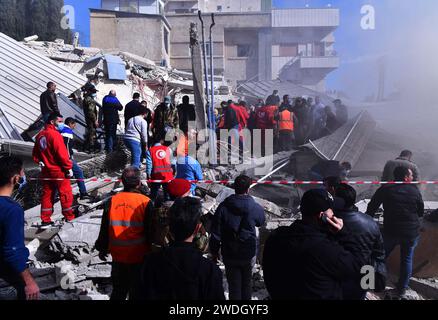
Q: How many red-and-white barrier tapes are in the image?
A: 1